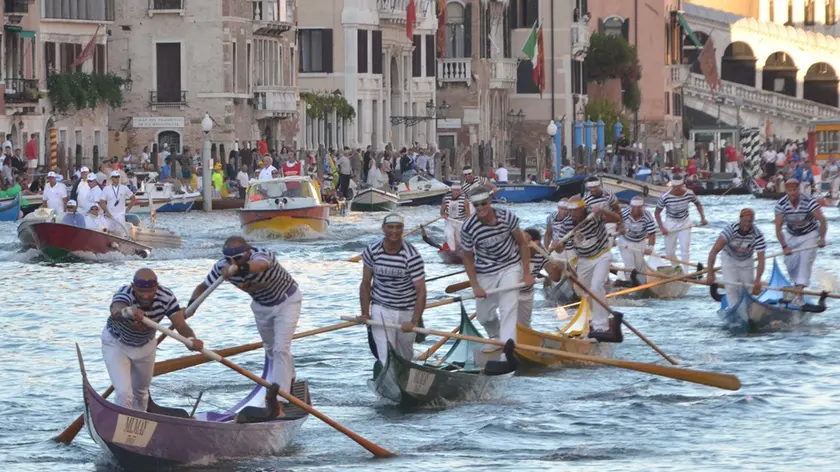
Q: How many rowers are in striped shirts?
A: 14